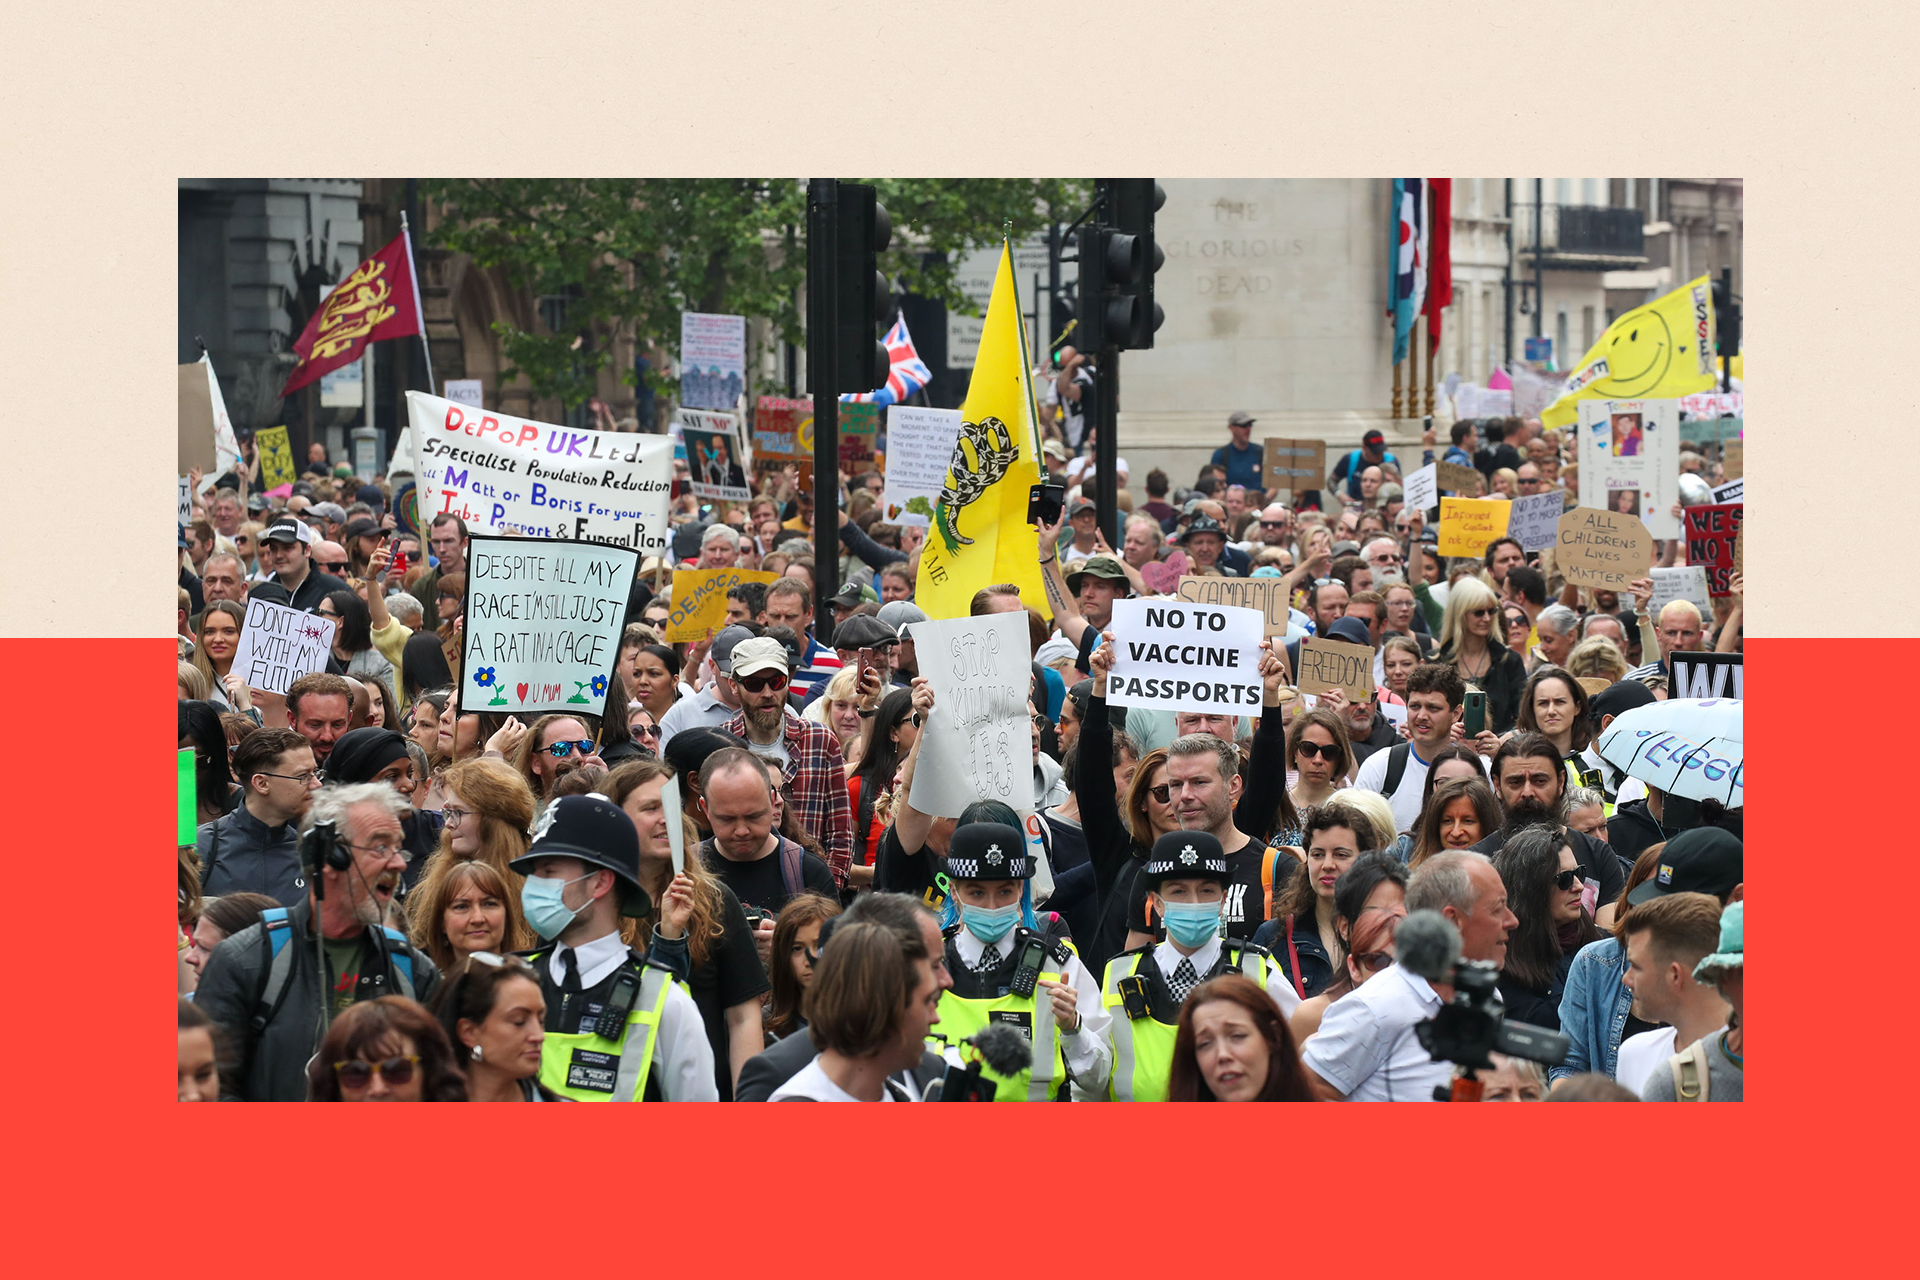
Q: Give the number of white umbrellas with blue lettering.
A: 1